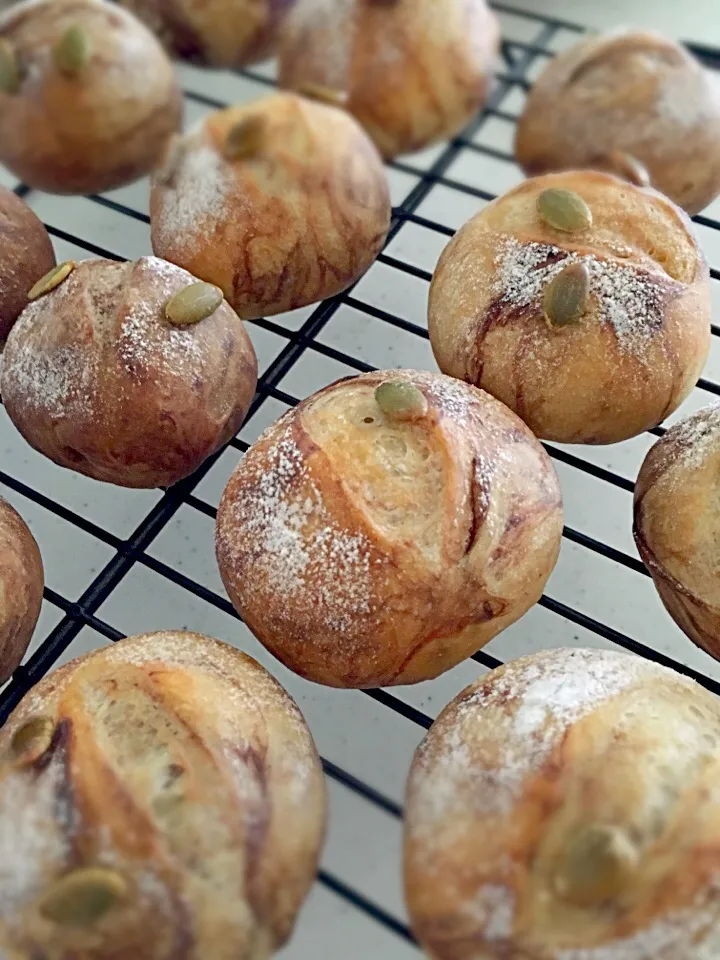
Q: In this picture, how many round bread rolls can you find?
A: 13